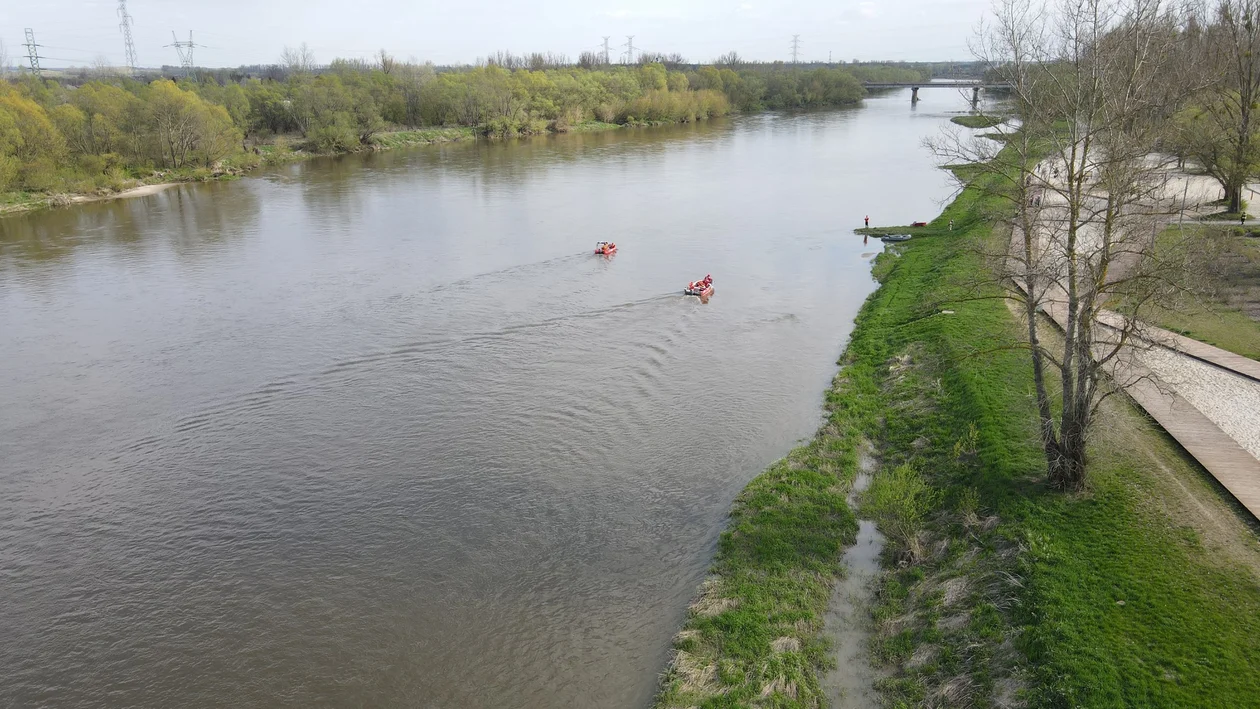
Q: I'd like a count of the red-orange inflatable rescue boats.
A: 2